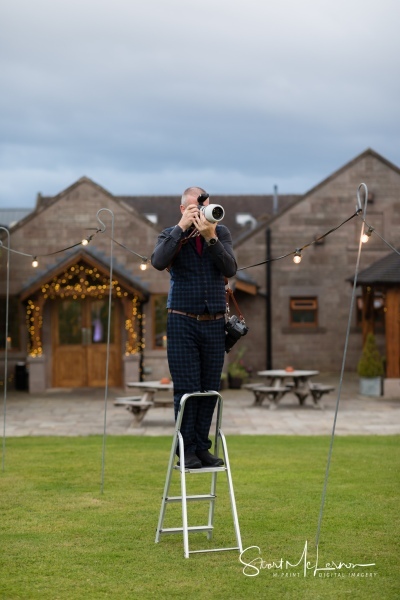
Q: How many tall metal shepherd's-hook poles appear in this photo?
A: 3